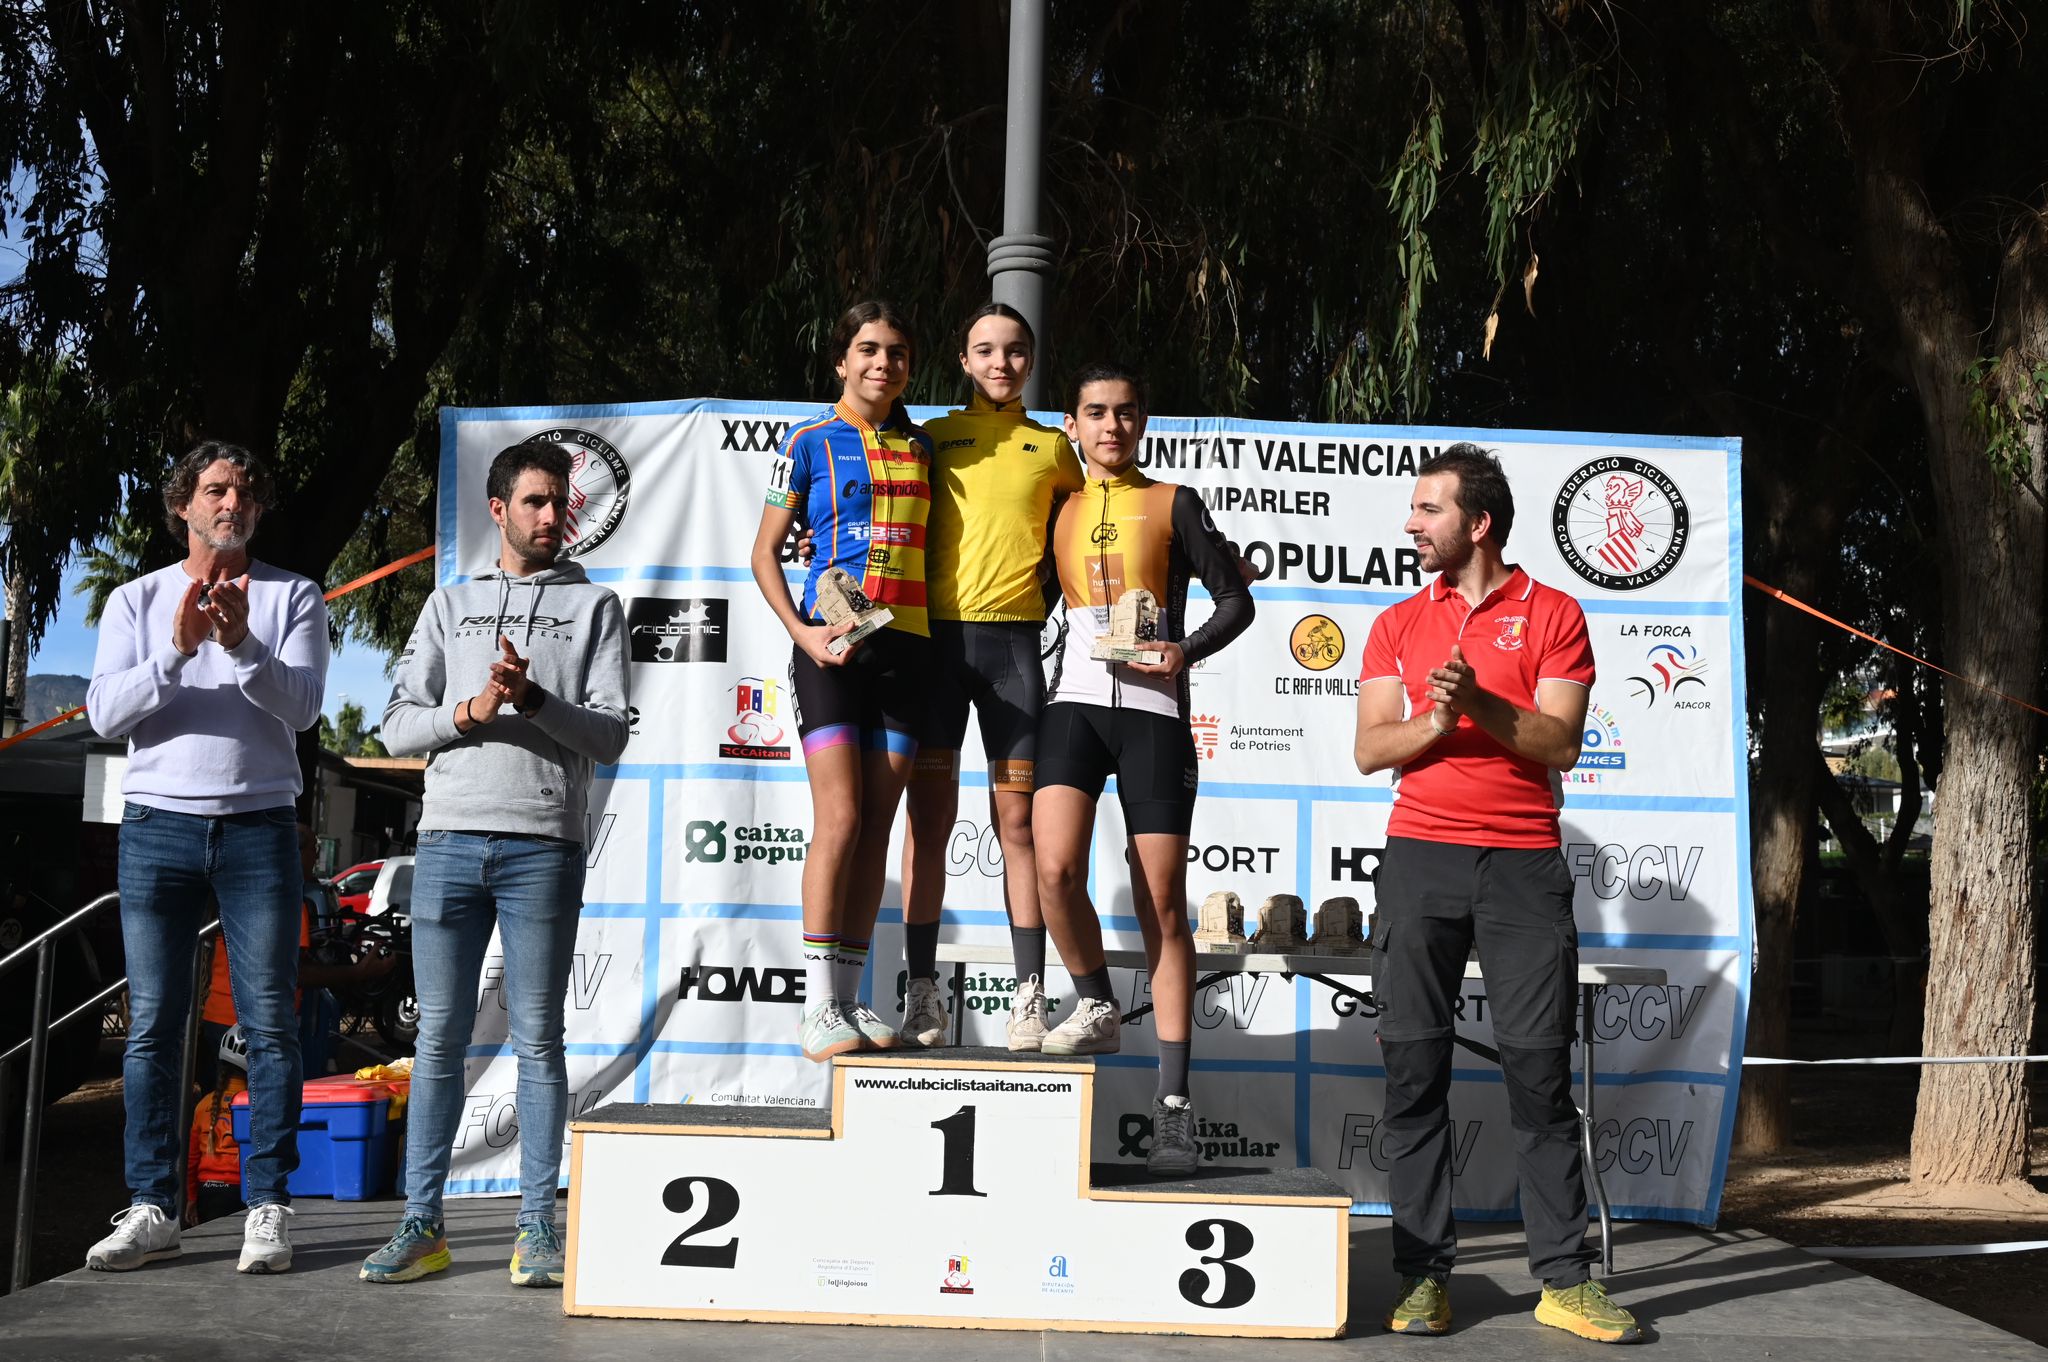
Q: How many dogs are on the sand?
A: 0